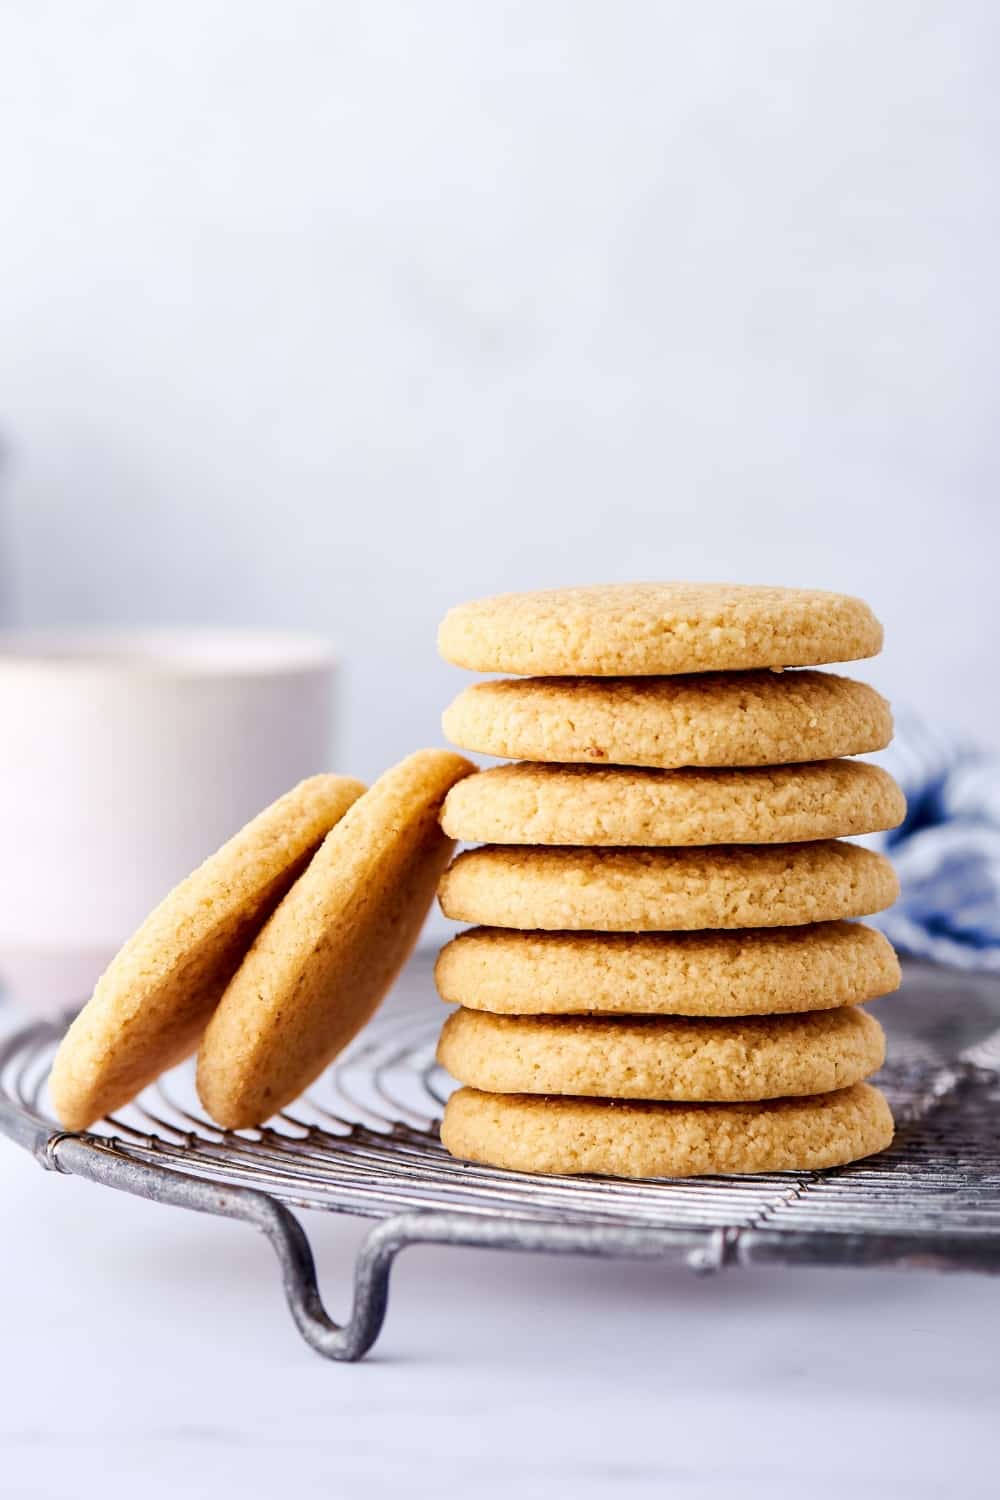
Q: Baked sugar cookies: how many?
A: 9